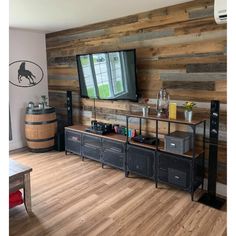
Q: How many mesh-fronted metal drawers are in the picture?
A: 5